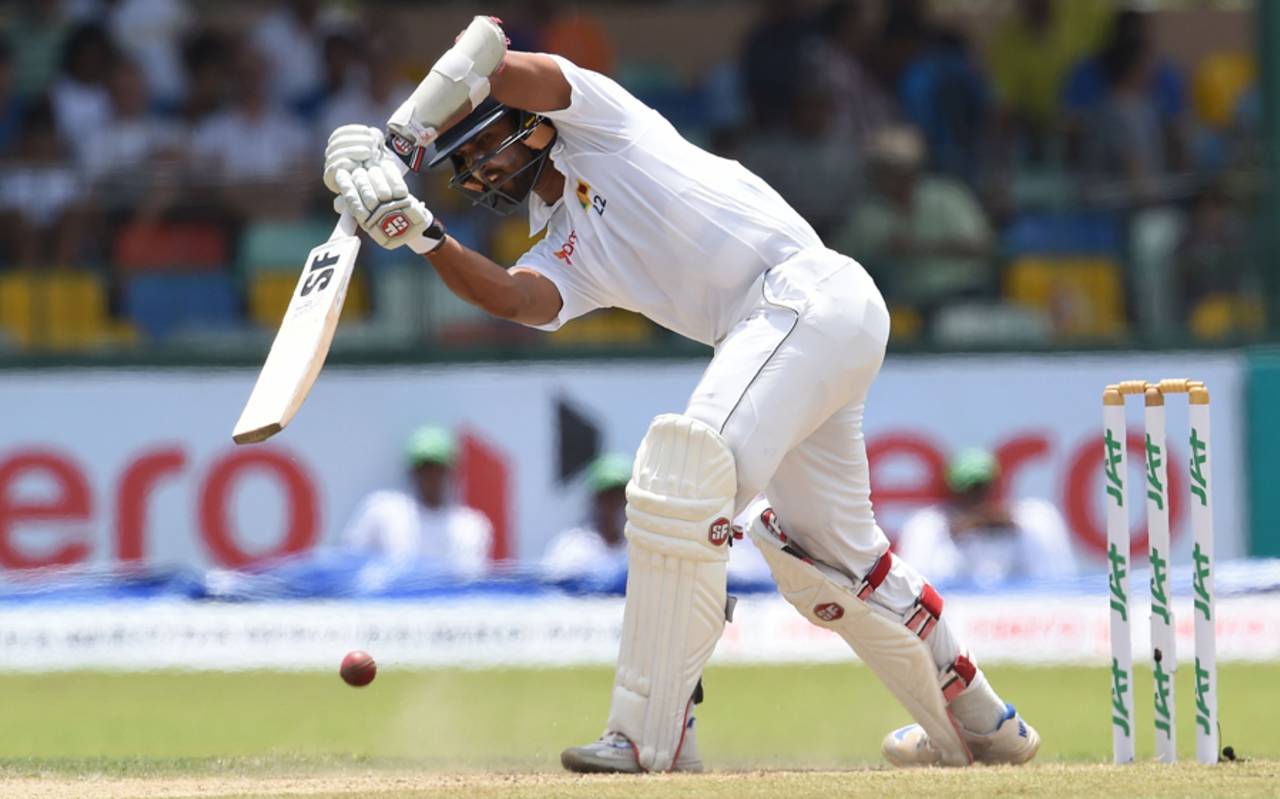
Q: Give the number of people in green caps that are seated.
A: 3